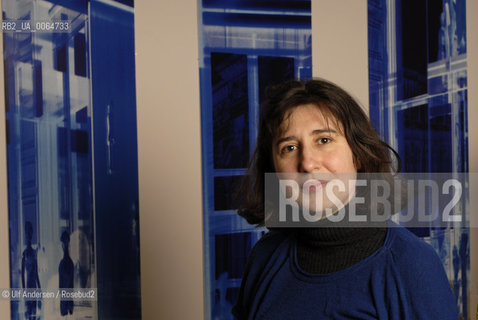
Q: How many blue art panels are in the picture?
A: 3